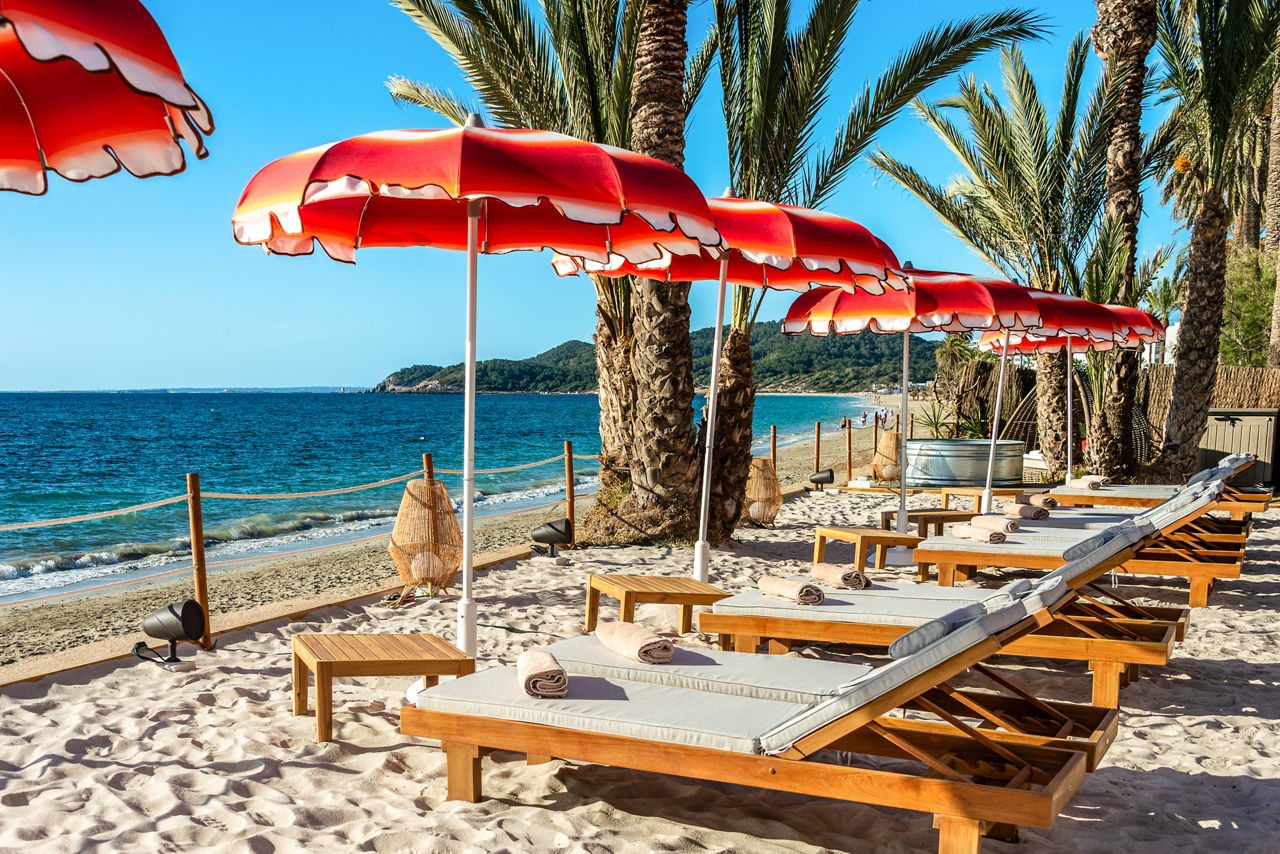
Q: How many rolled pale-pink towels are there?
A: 10